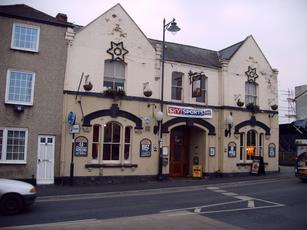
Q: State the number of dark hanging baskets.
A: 4